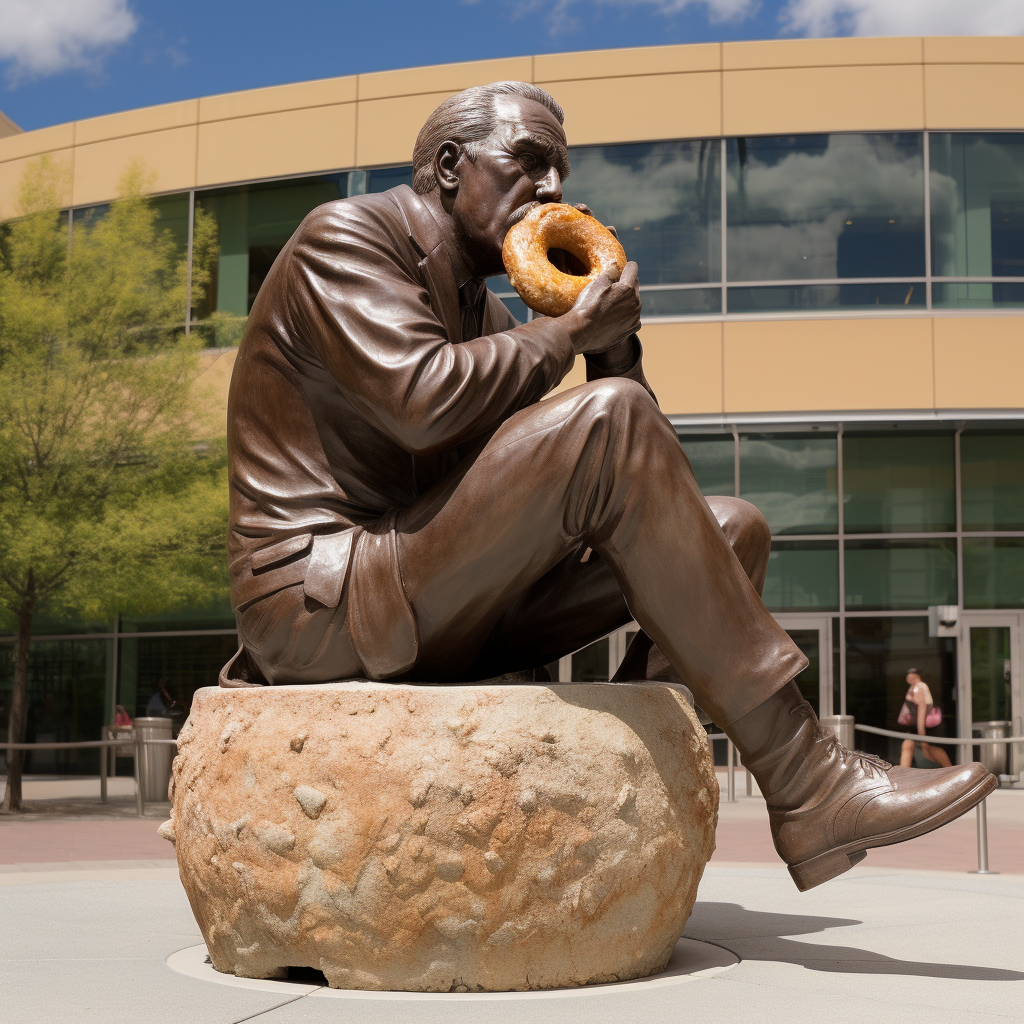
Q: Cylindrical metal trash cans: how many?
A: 3